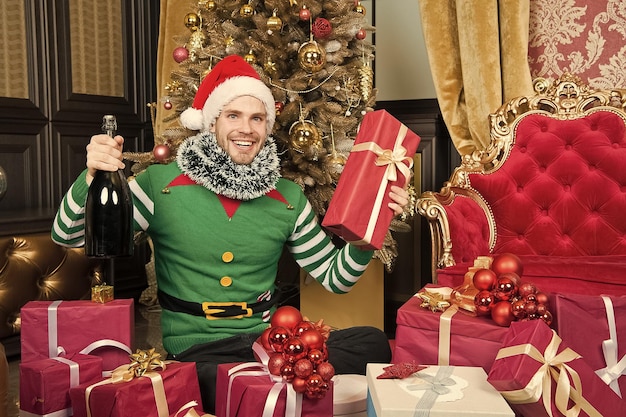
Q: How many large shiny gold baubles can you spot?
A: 2